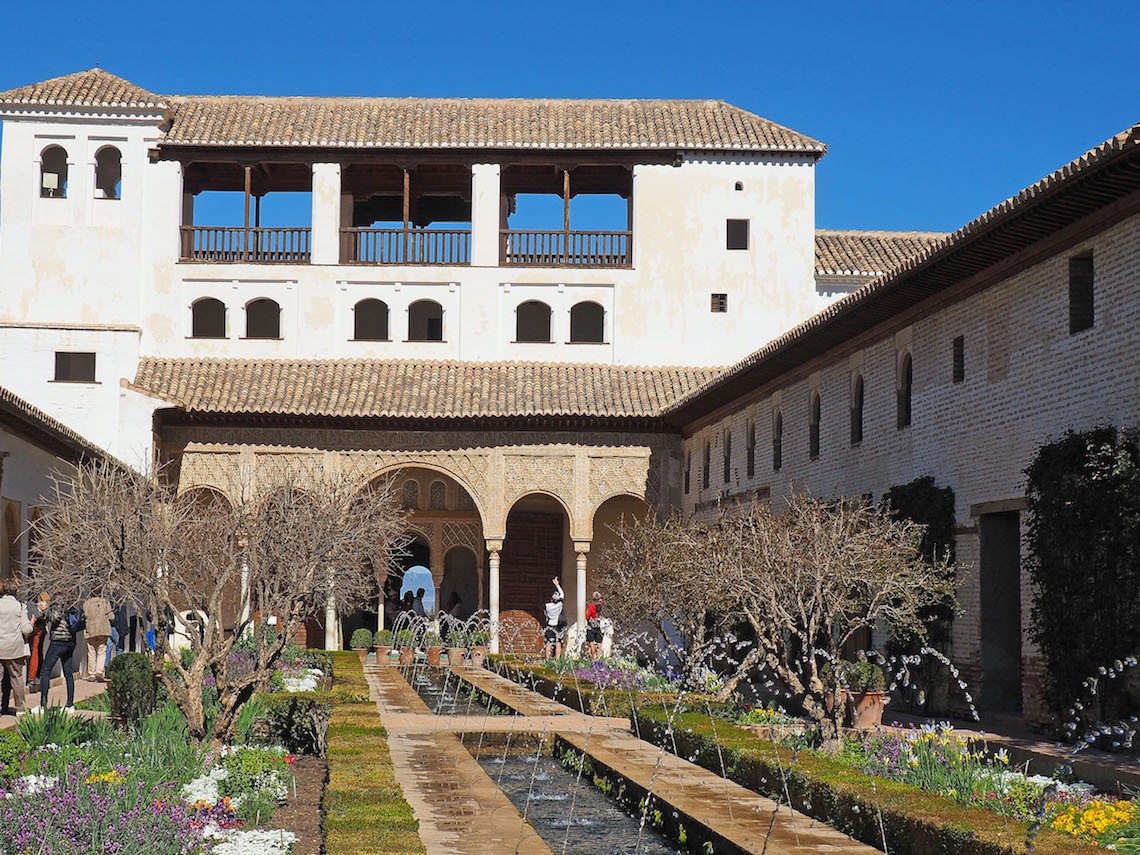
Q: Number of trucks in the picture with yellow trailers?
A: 0